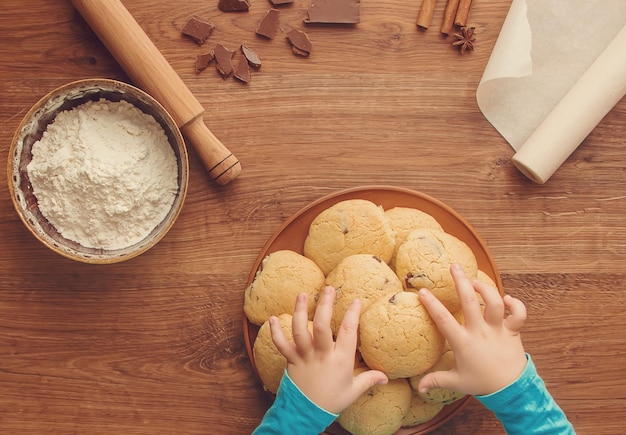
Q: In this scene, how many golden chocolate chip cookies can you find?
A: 11